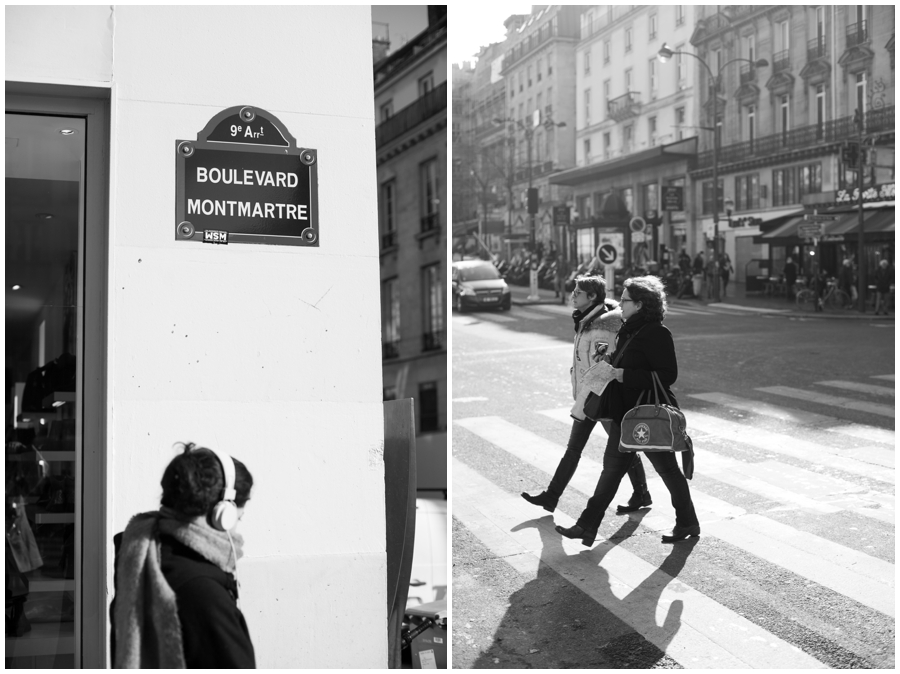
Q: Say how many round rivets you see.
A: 5